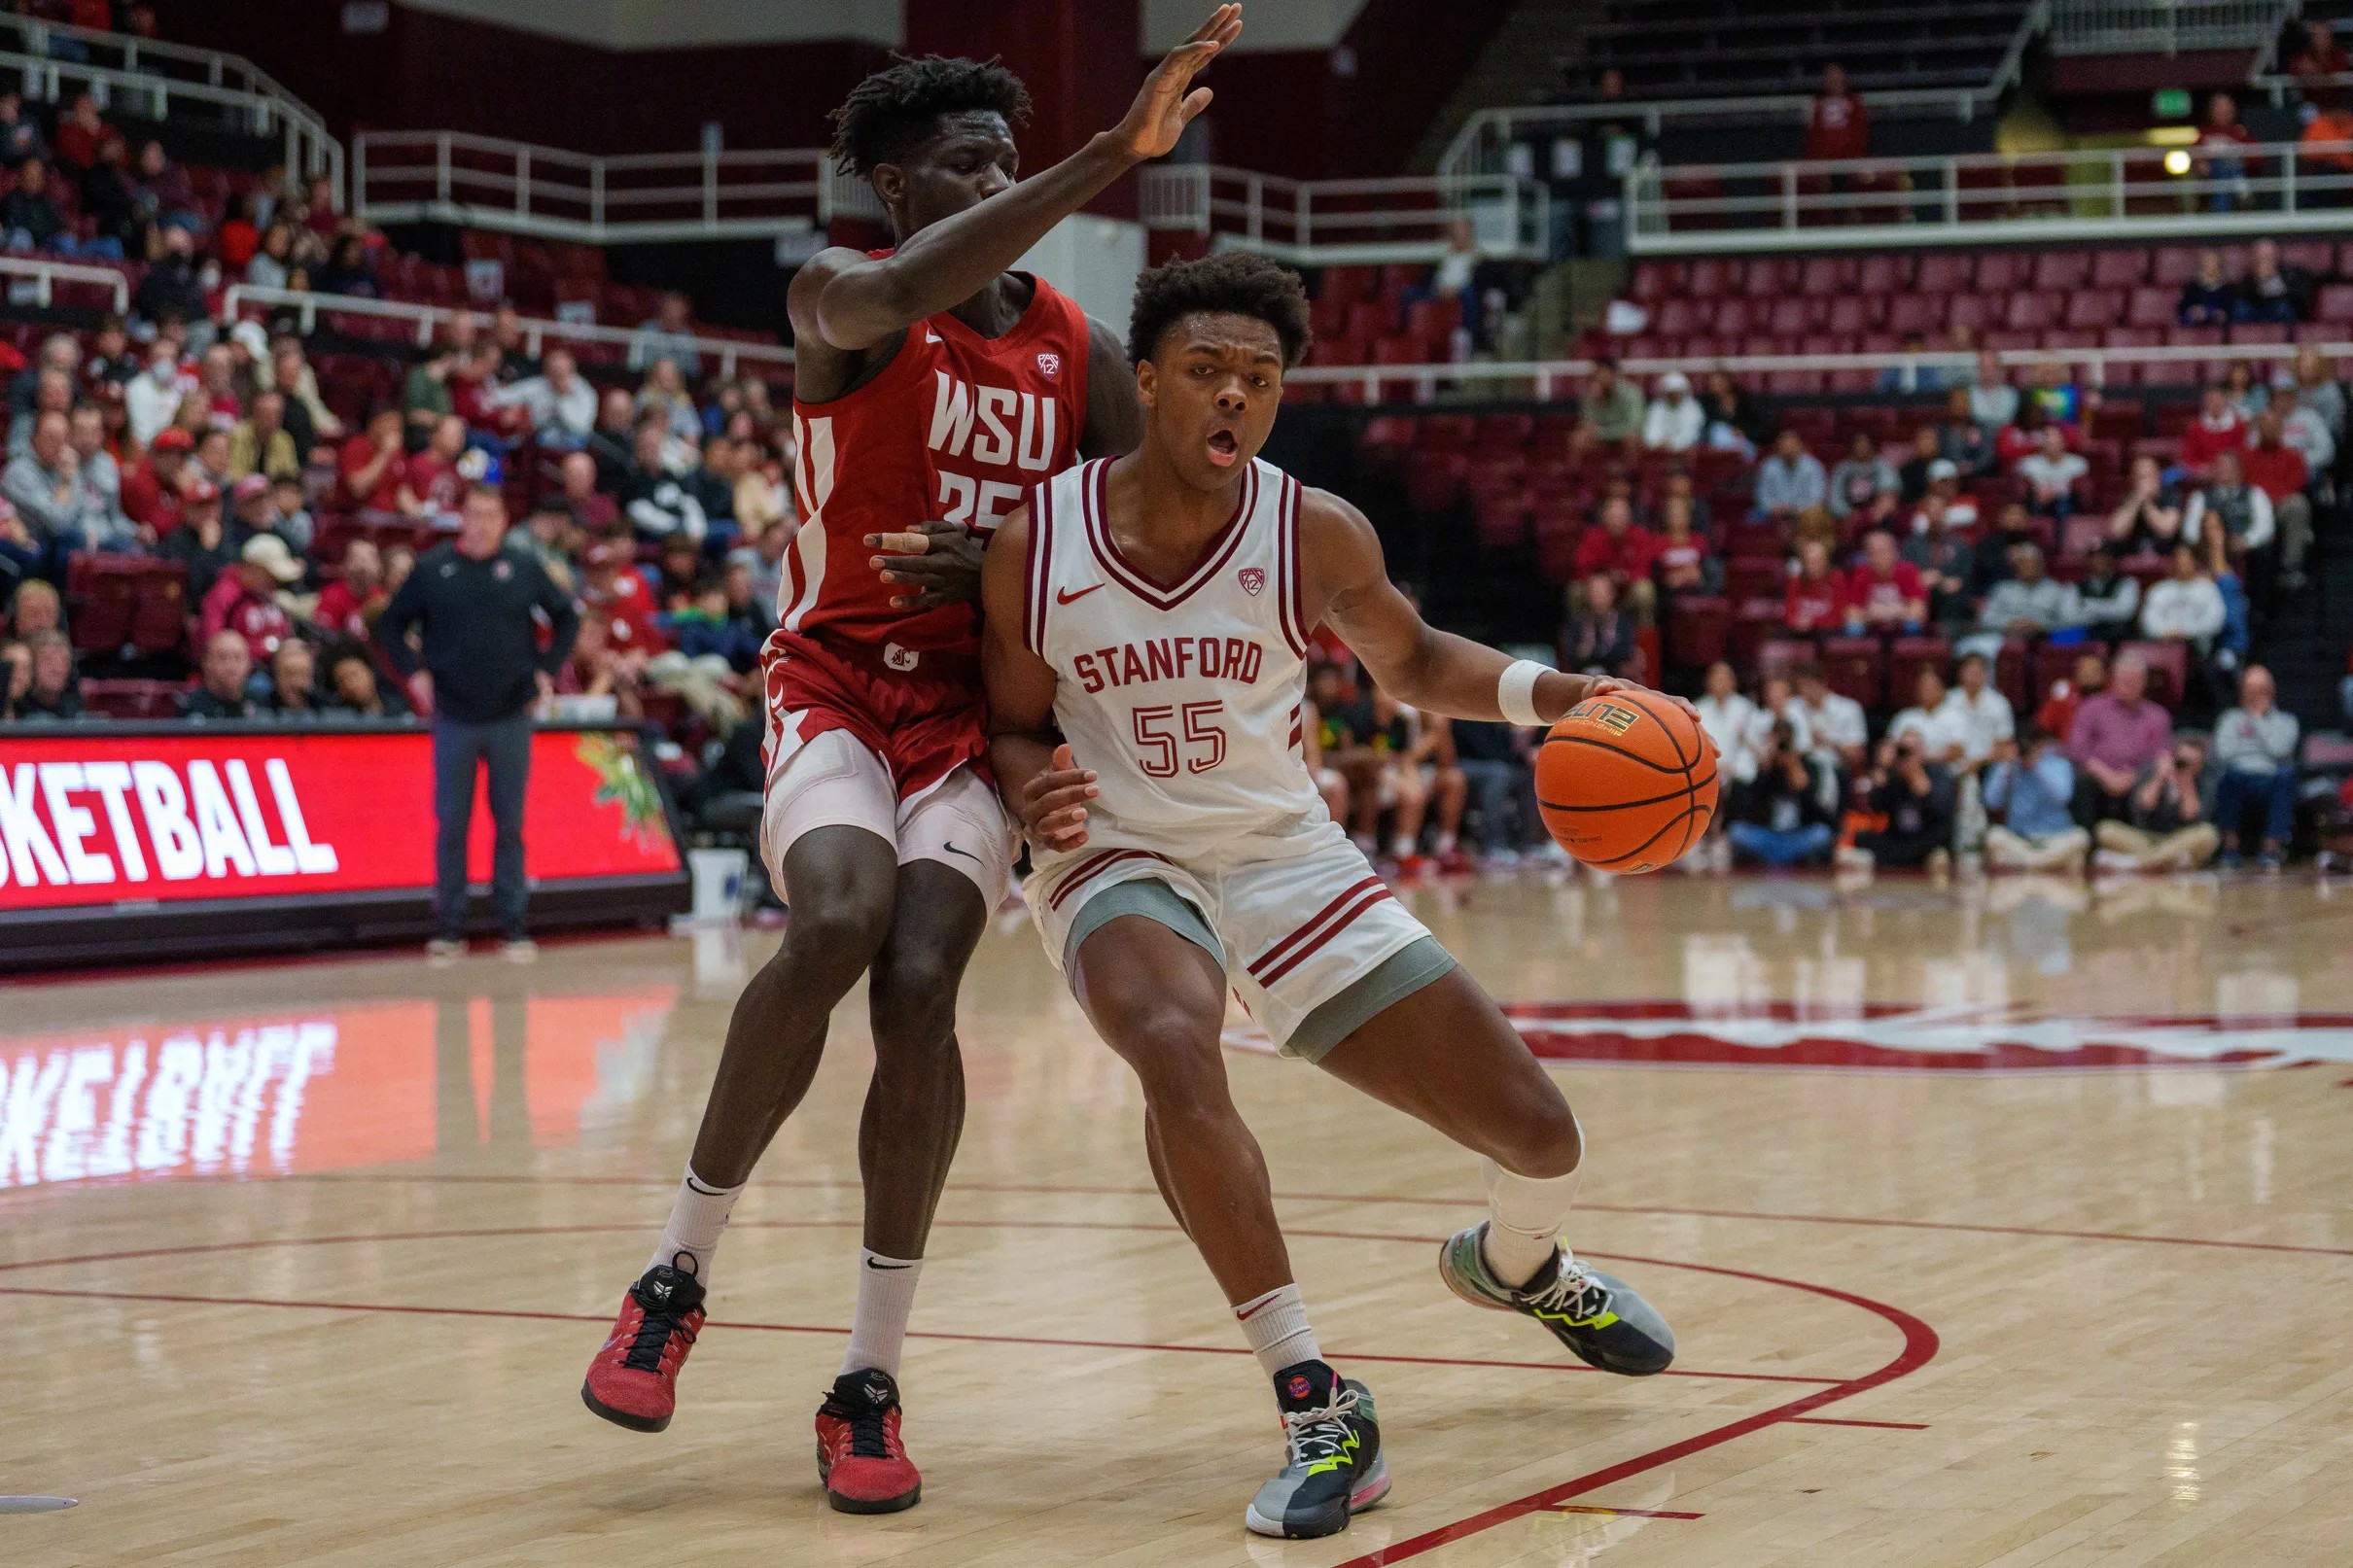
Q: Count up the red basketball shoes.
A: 2